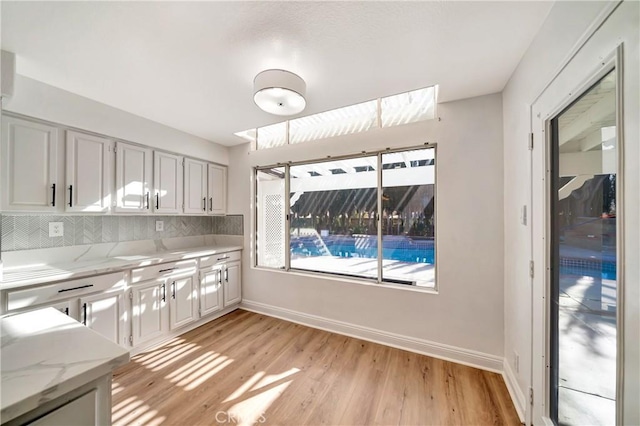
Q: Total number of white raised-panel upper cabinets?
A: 6